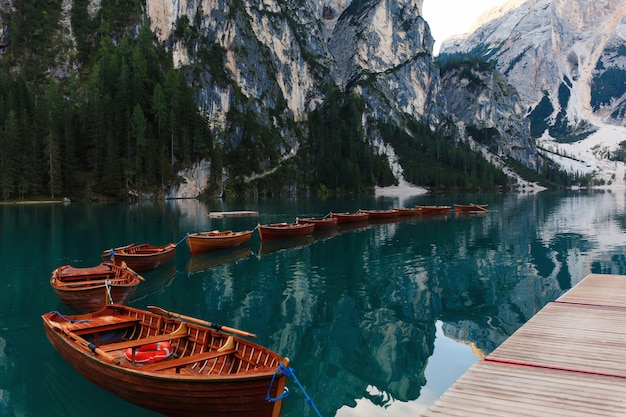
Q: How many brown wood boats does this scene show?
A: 11